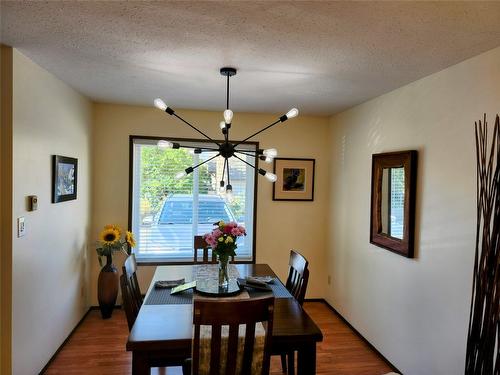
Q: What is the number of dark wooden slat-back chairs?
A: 4